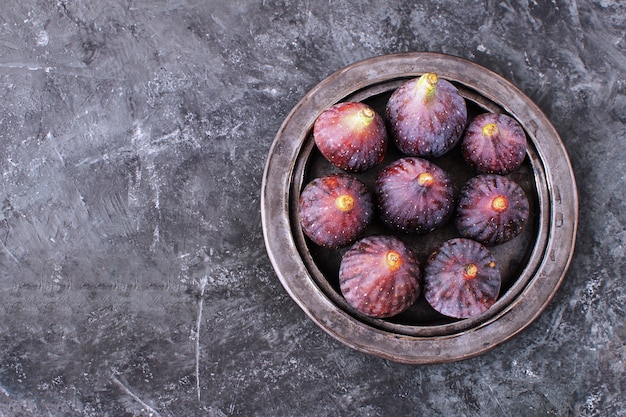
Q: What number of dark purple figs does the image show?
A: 8